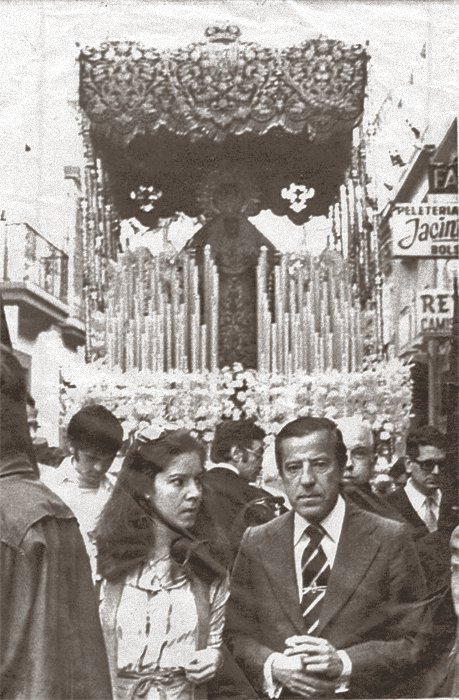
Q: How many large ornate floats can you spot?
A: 1